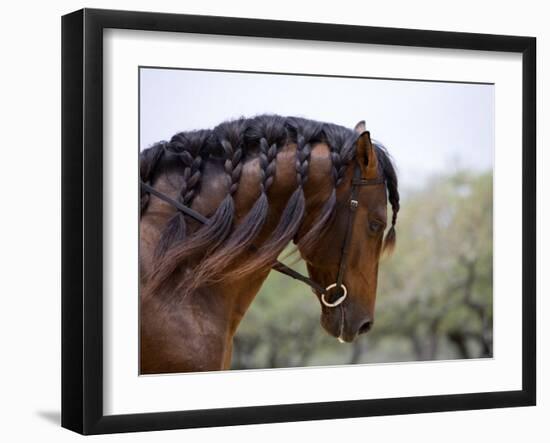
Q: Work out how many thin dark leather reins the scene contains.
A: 1